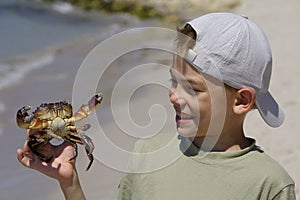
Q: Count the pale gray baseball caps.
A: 1